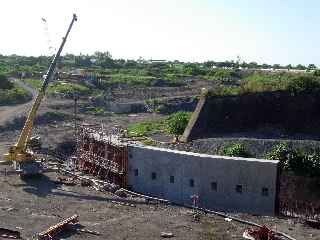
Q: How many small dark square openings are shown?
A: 7